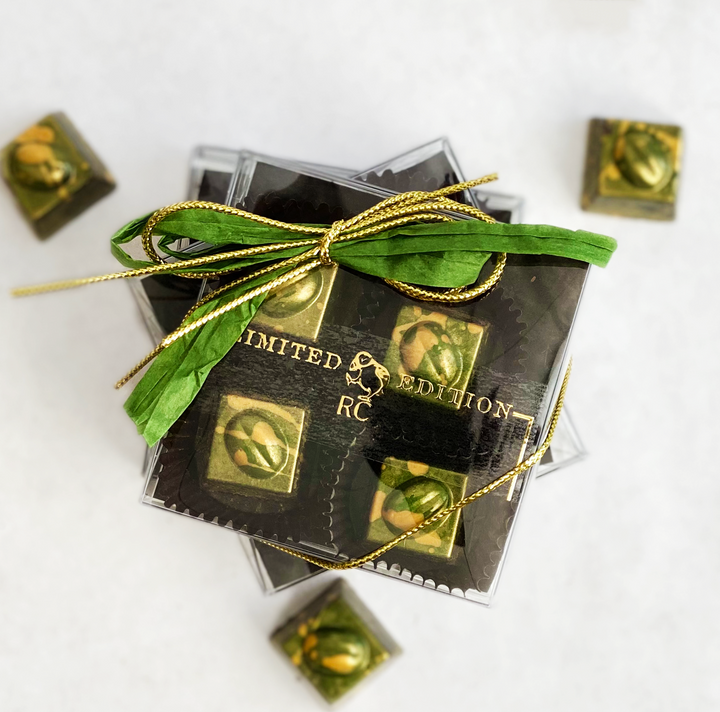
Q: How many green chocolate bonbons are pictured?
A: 7